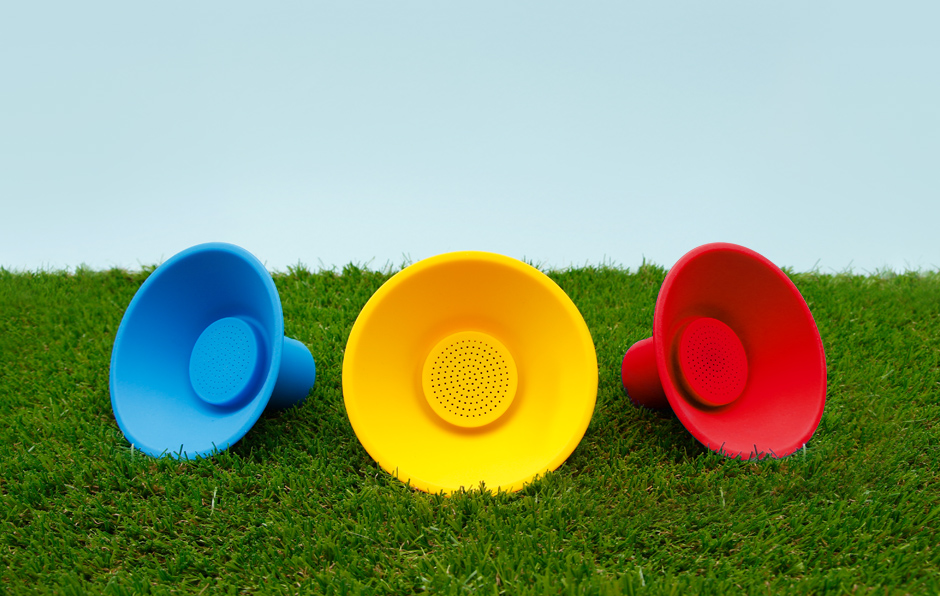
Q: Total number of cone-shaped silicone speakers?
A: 3